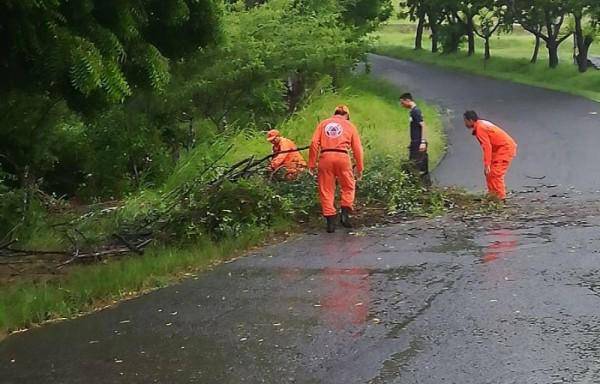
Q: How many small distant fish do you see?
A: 0